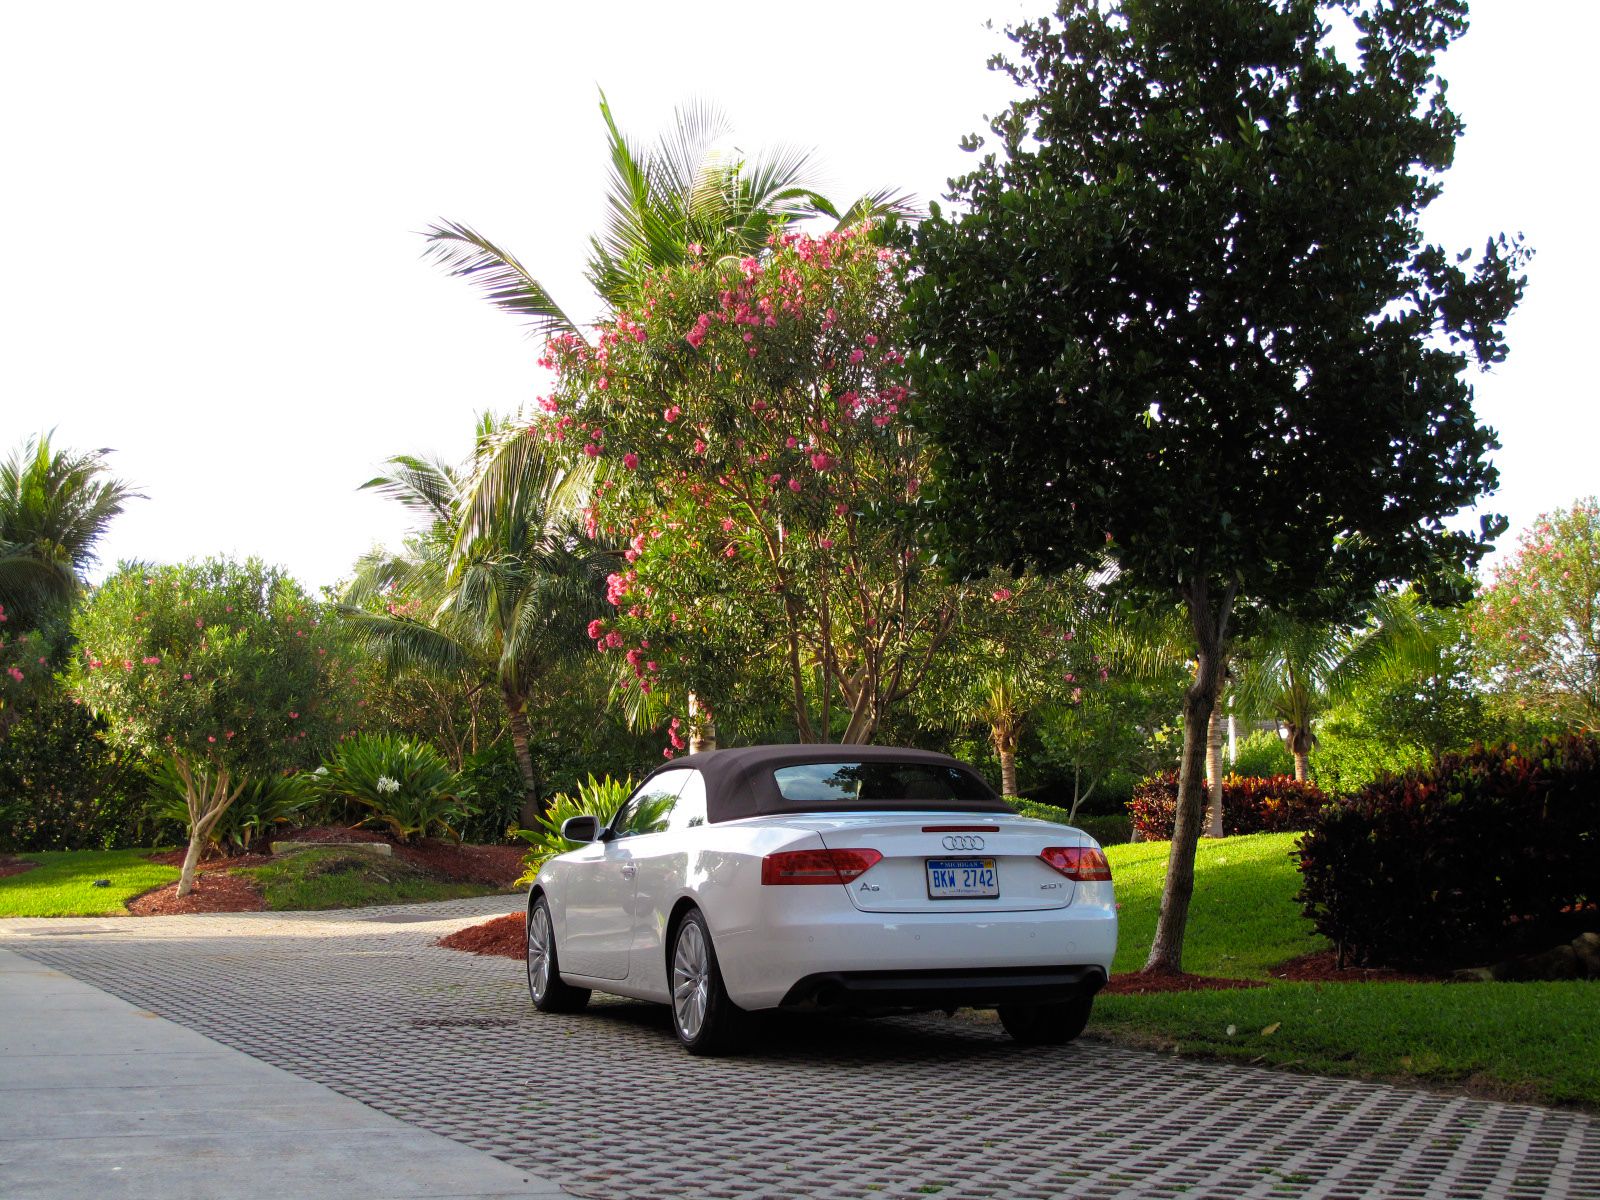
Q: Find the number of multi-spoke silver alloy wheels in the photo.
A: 2